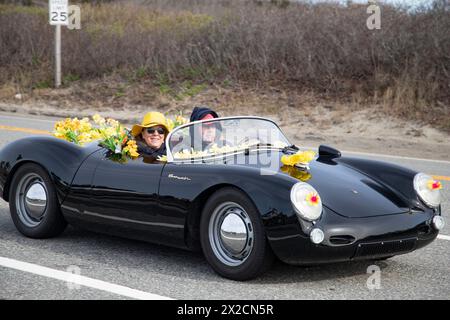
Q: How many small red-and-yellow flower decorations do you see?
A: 2